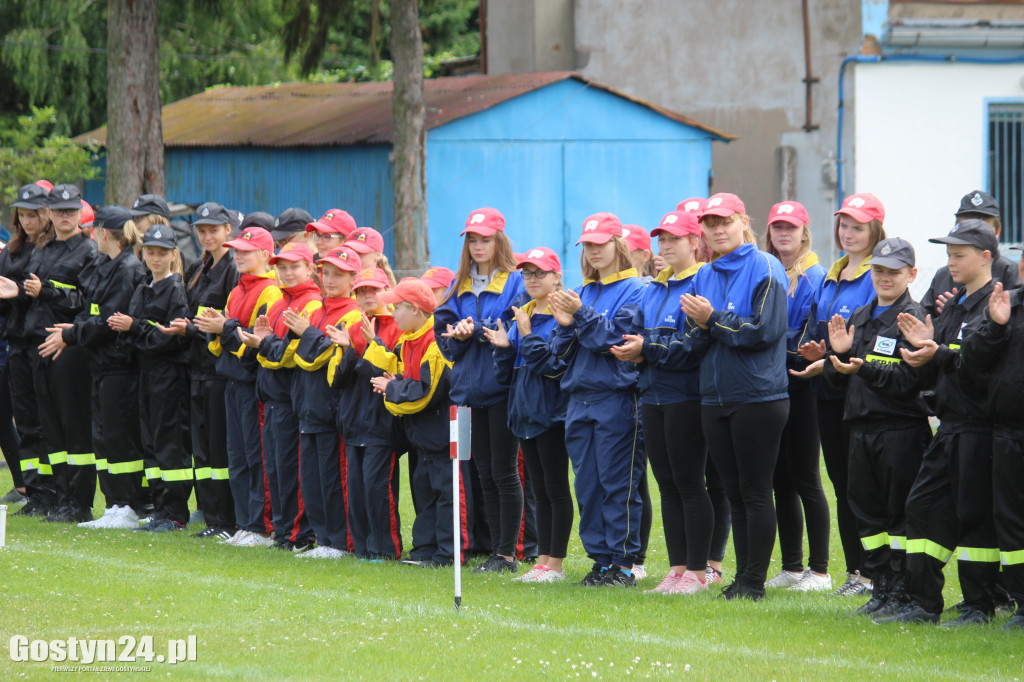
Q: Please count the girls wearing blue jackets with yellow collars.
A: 7